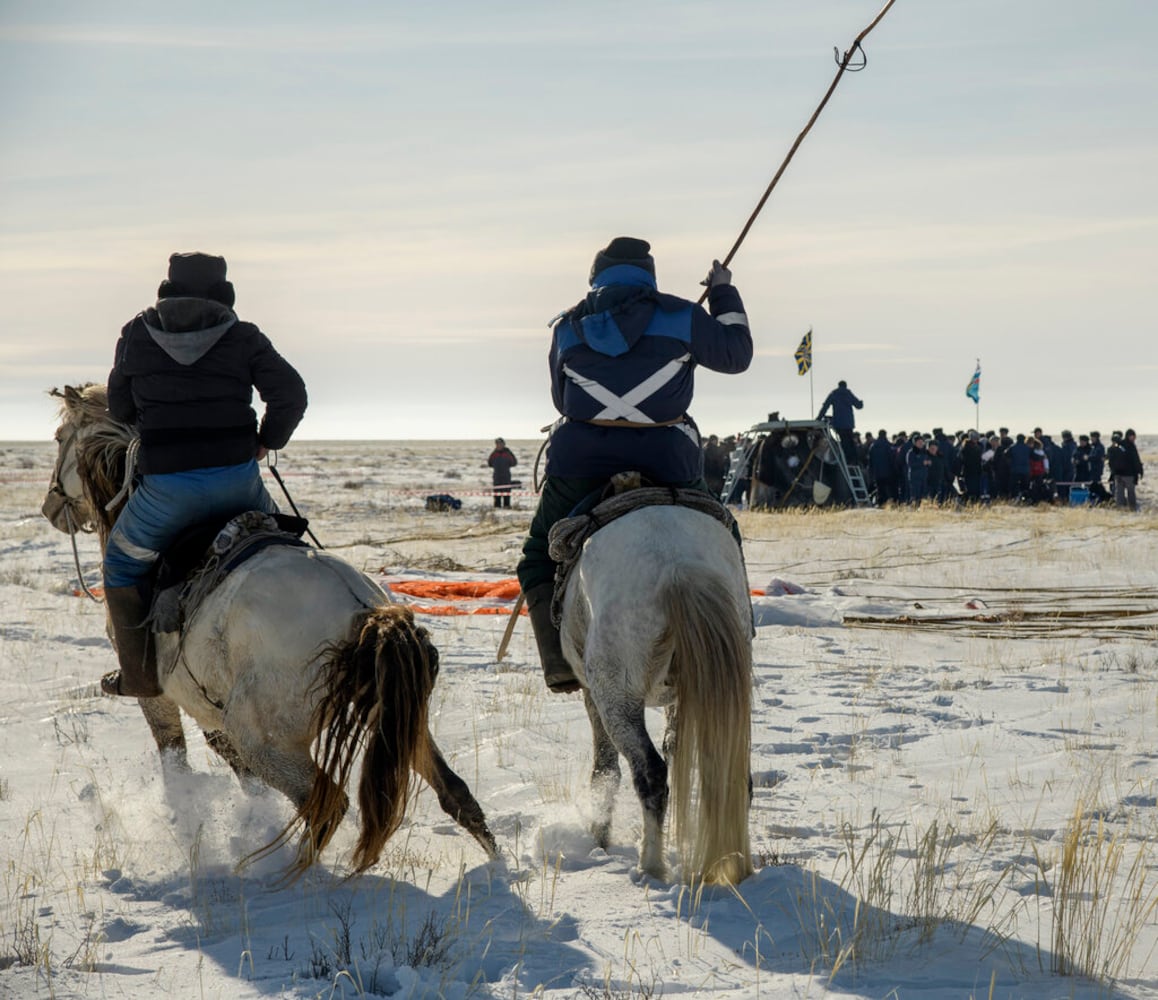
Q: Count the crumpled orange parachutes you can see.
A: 1